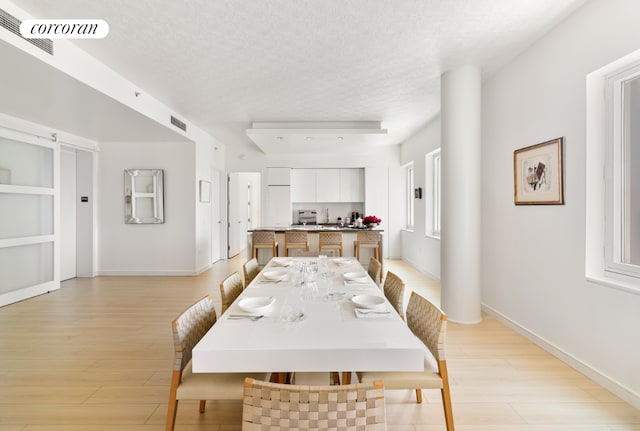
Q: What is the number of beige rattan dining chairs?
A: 7